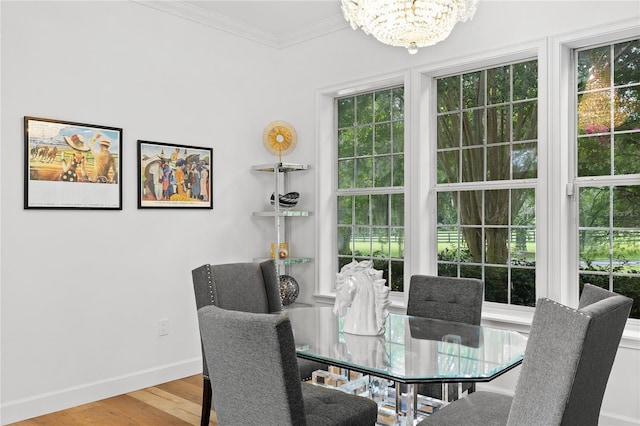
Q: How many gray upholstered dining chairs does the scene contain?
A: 4